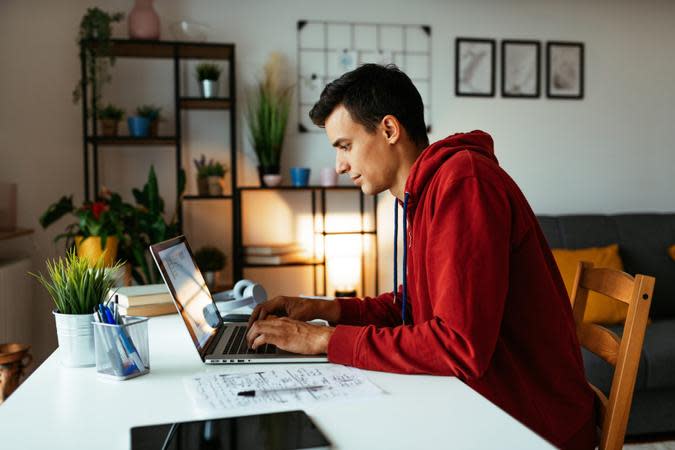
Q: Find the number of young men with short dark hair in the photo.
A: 1